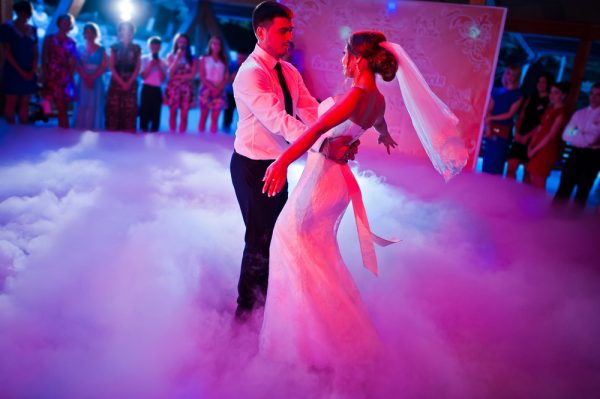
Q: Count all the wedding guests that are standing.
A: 12